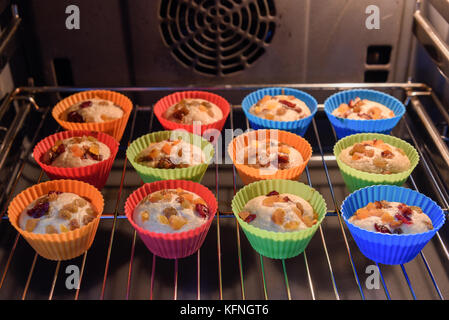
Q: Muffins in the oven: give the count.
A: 12